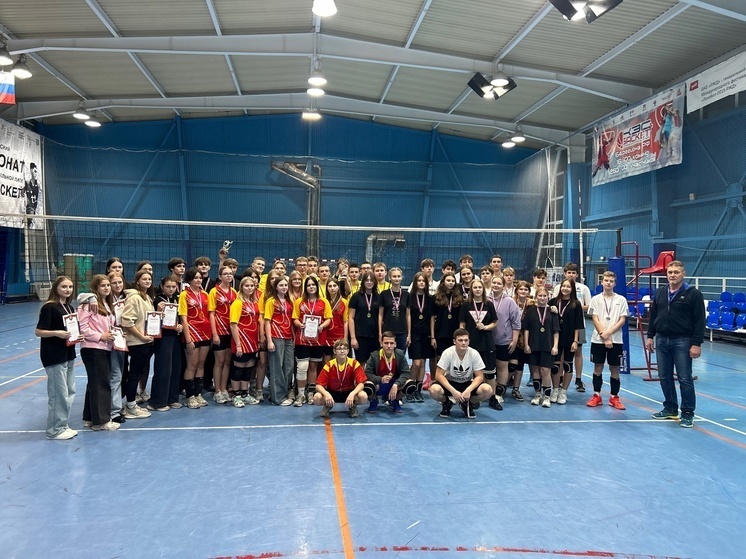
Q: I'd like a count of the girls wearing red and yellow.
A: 9